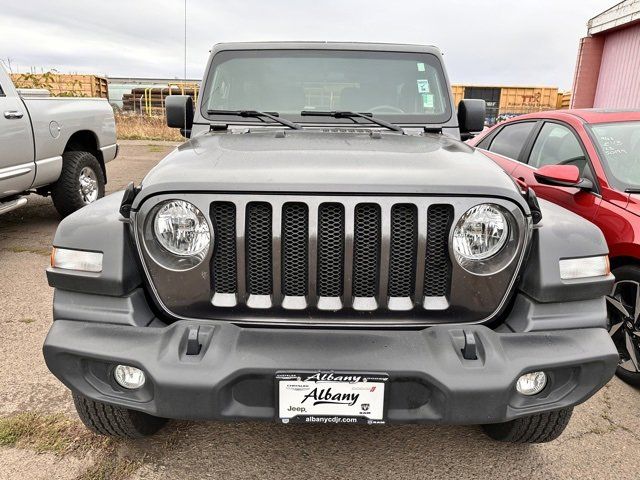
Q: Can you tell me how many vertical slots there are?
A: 7